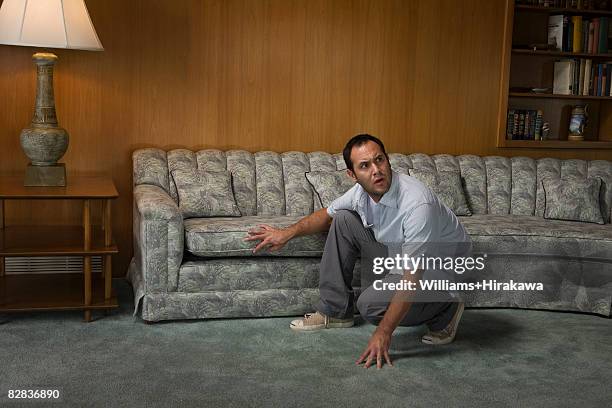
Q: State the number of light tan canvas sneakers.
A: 2